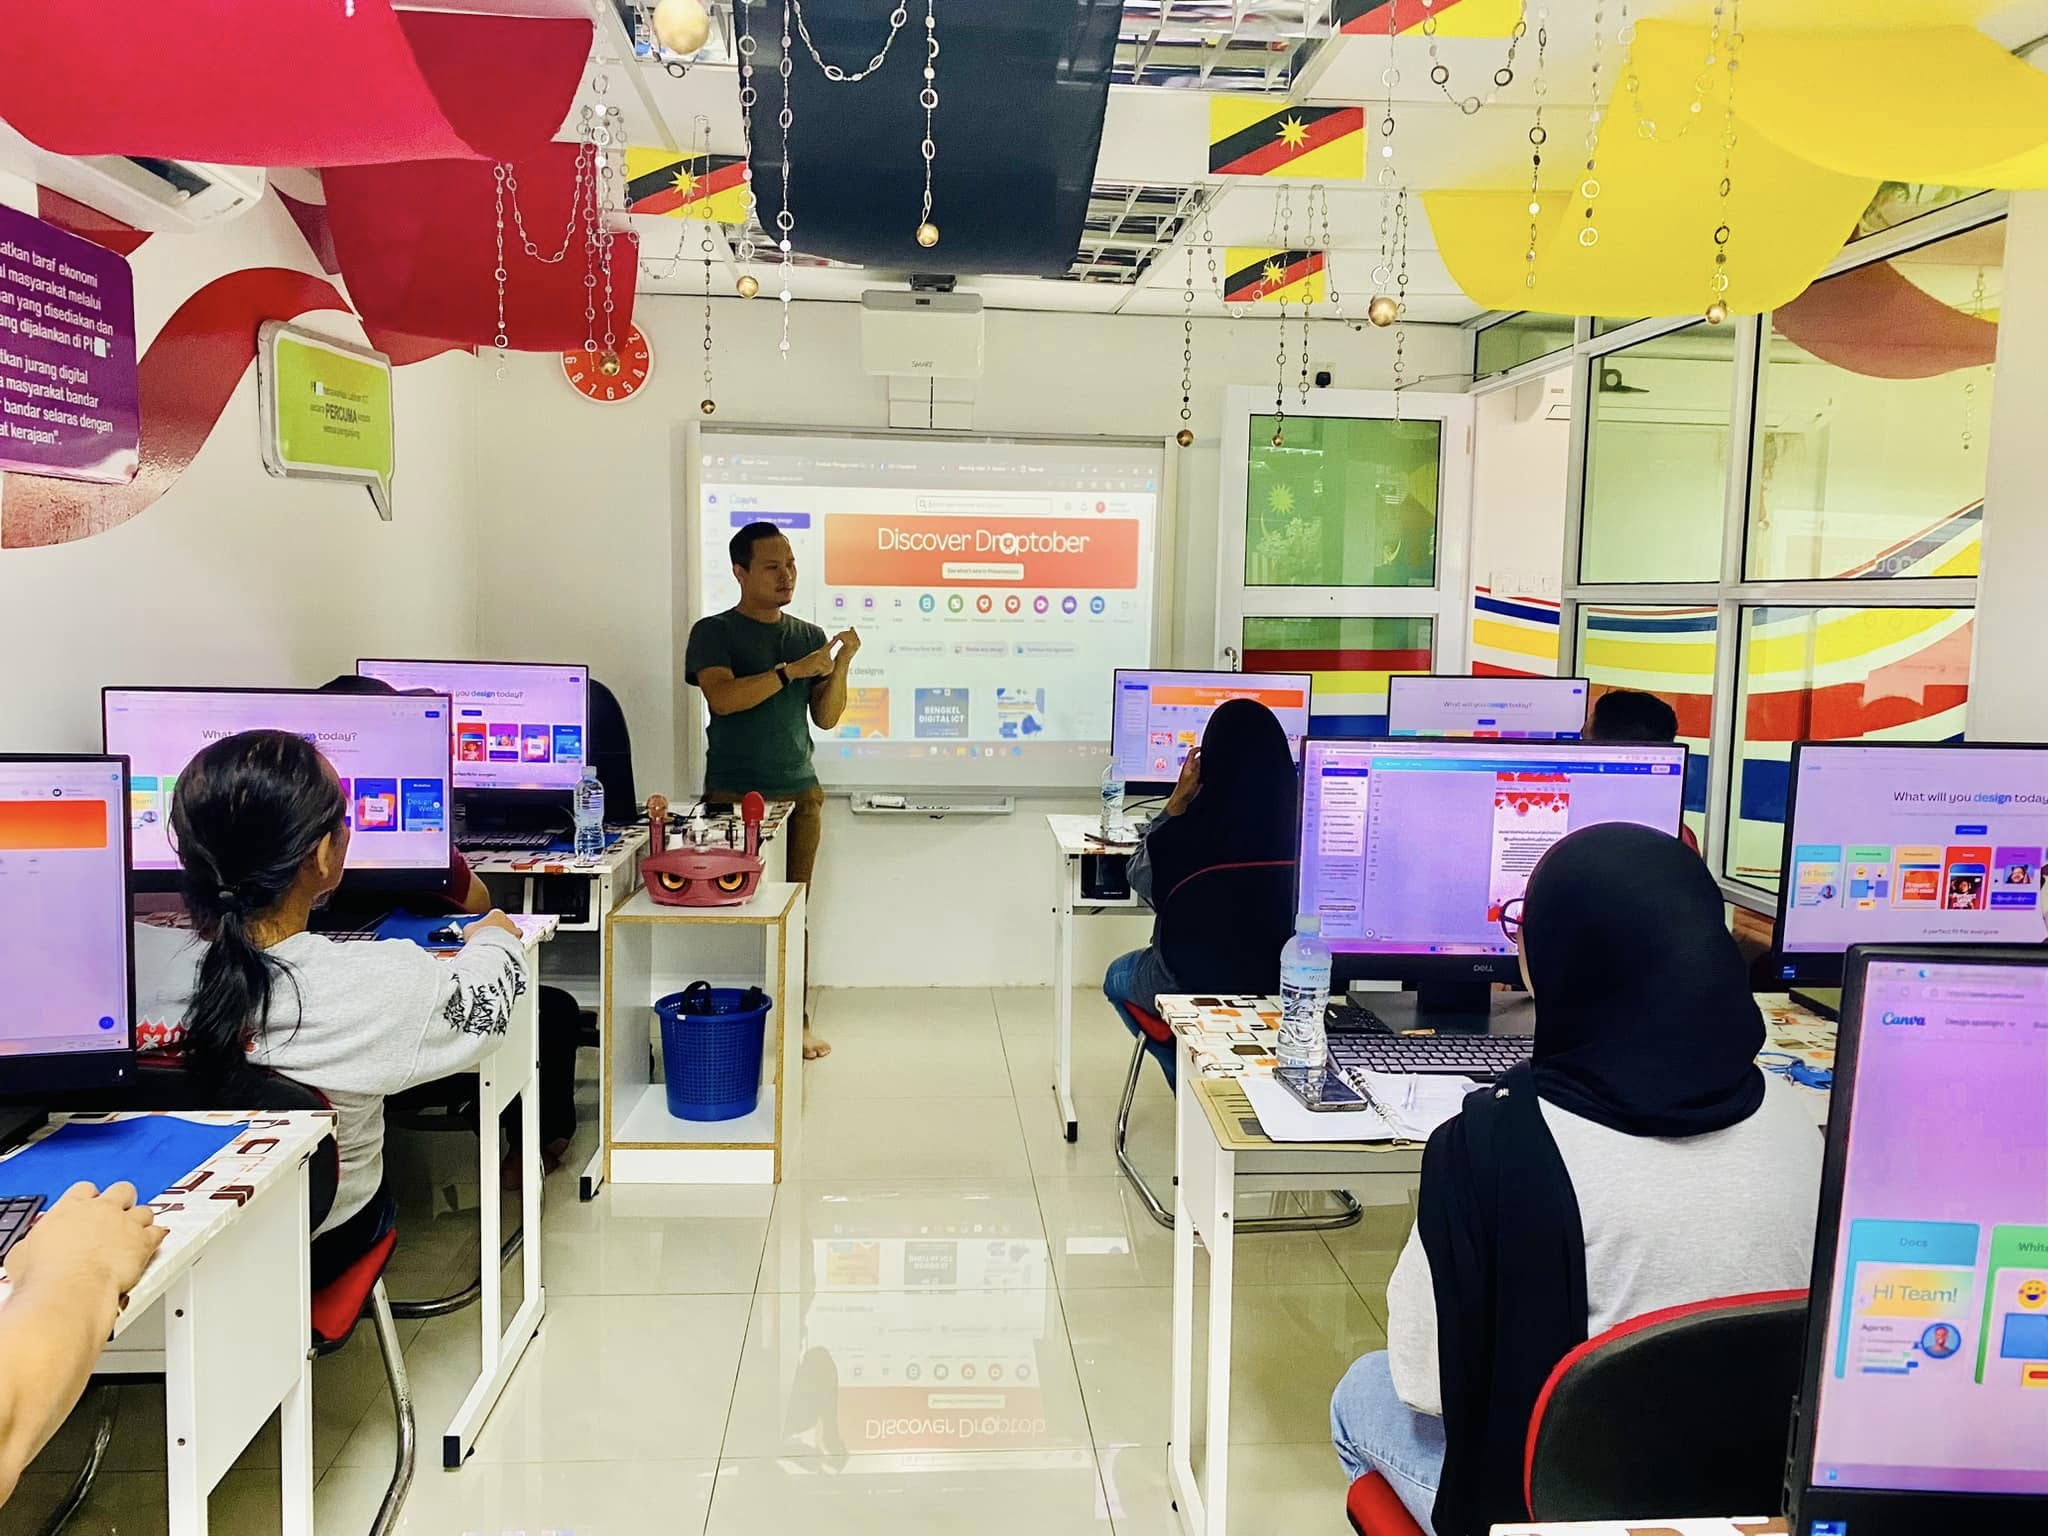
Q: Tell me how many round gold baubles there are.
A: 9